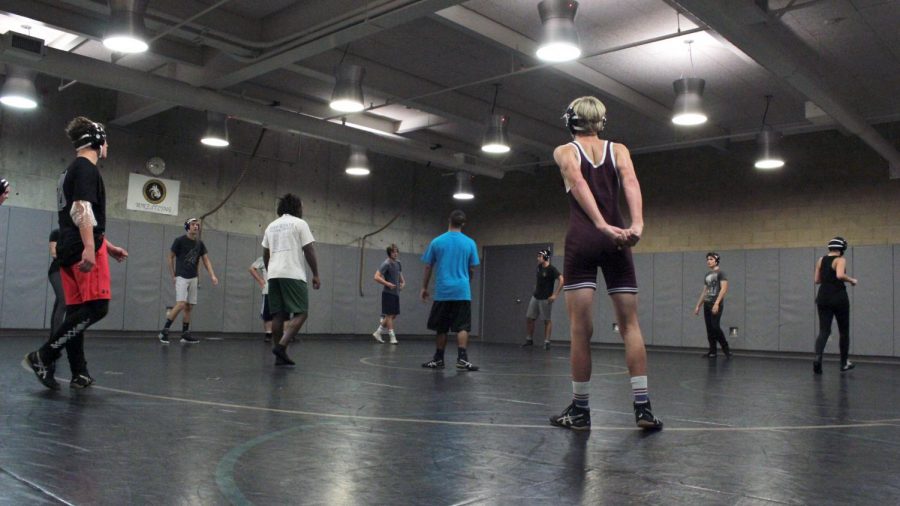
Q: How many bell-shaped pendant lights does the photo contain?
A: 10